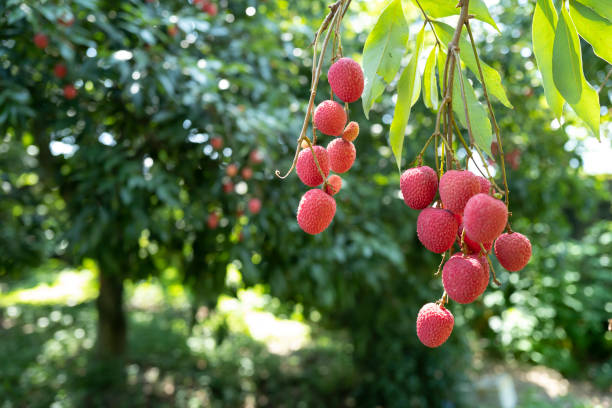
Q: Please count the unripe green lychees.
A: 0